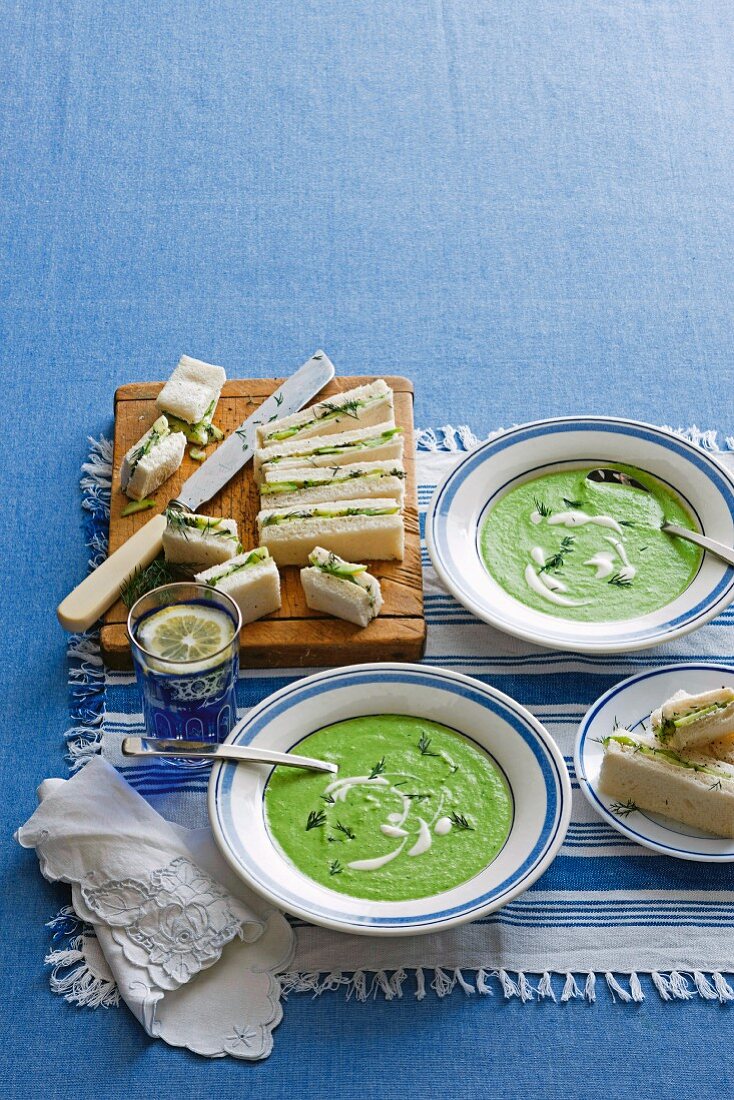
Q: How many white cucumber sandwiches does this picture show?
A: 11